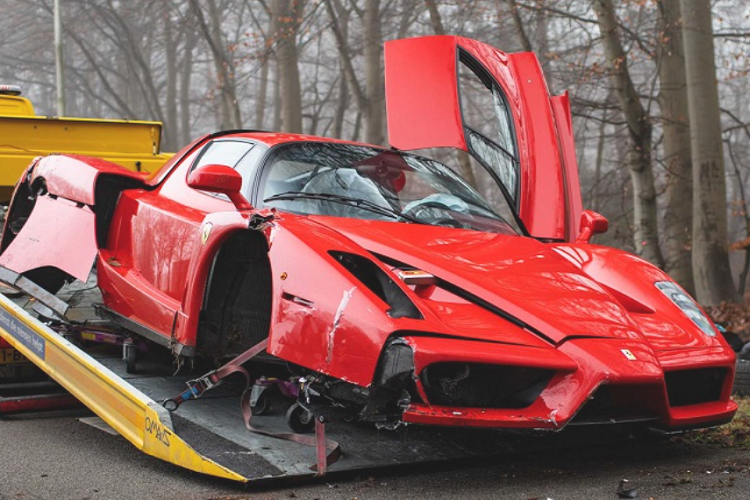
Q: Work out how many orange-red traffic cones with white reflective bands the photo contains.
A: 0